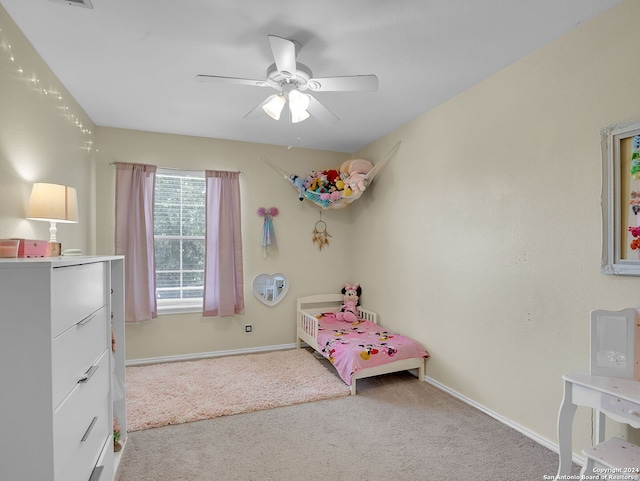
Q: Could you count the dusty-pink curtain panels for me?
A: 2